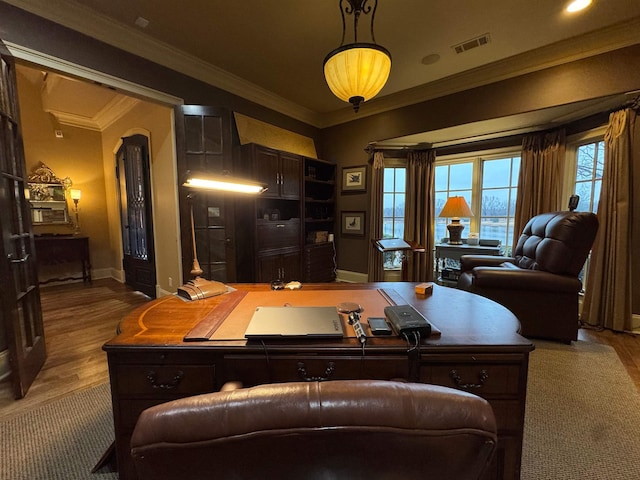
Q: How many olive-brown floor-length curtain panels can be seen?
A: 4